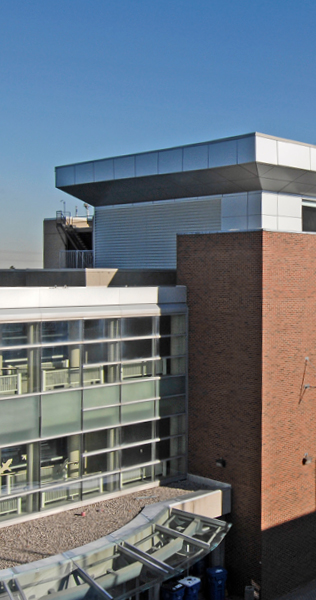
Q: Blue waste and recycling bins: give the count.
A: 3